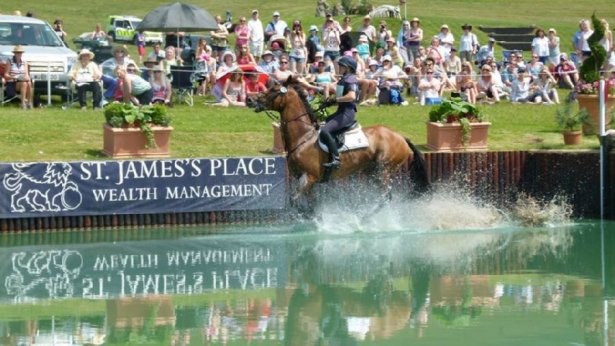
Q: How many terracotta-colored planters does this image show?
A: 5